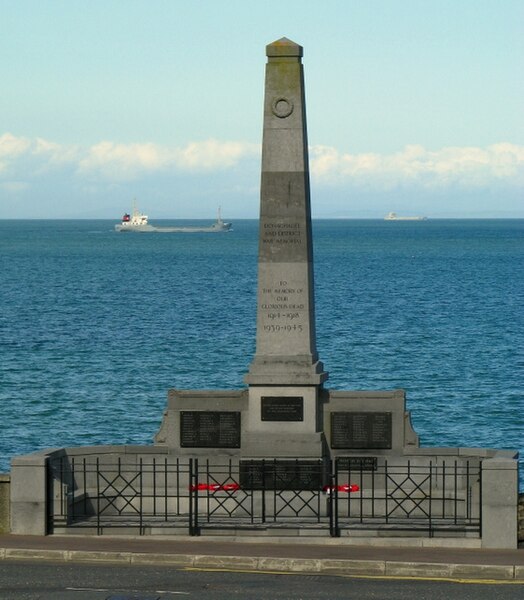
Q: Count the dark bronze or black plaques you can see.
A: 5